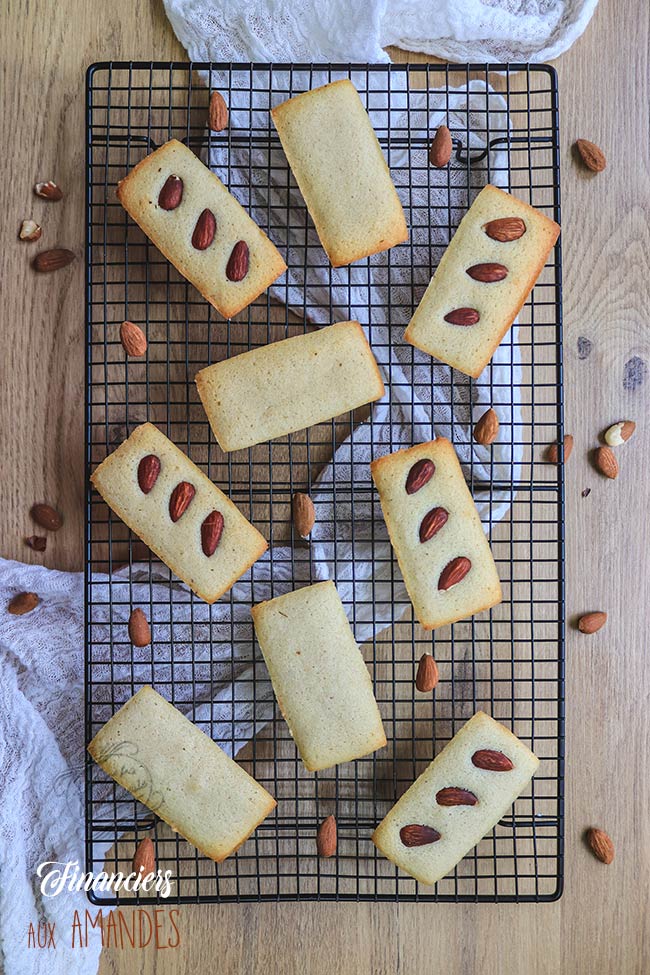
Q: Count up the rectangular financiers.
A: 9